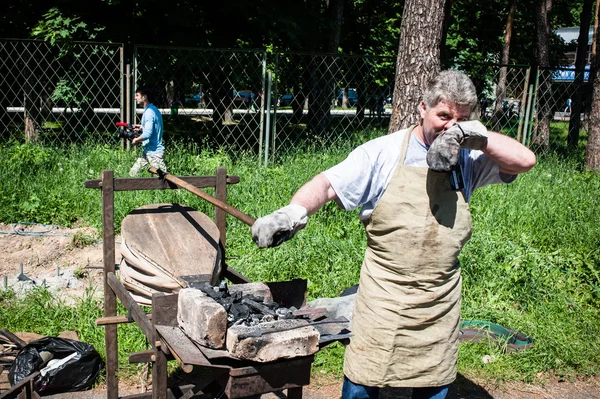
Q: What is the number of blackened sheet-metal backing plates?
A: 1